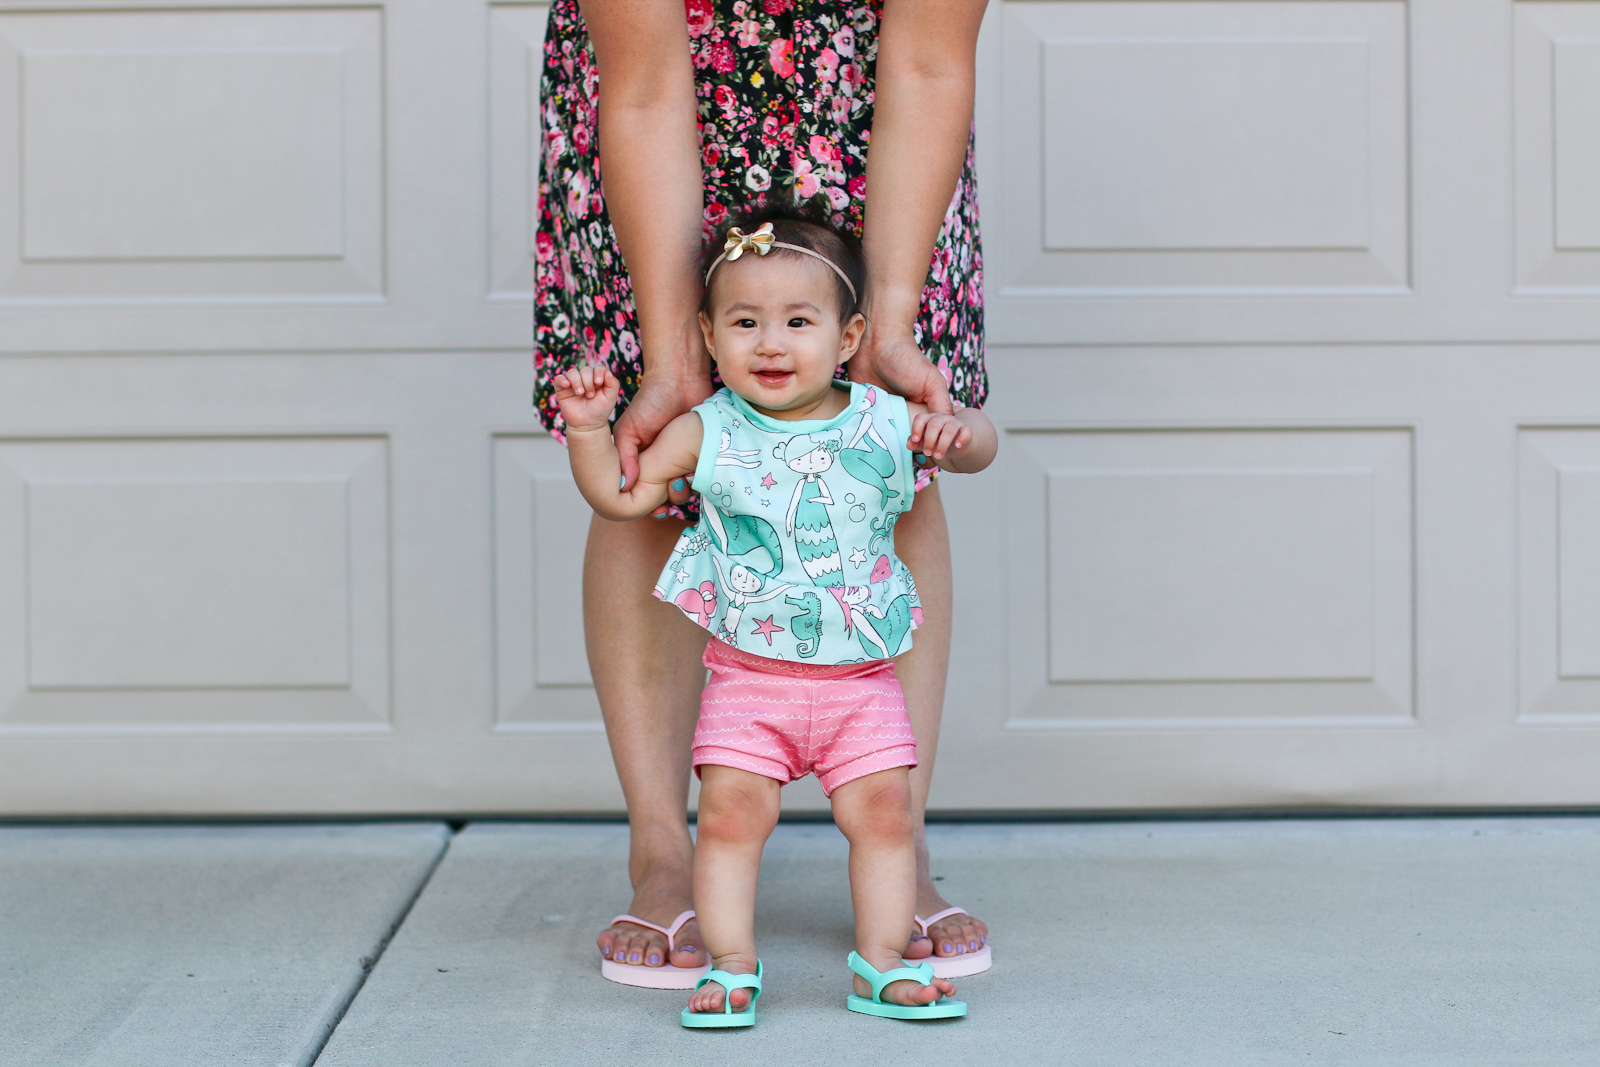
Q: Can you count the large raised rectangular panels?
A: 8